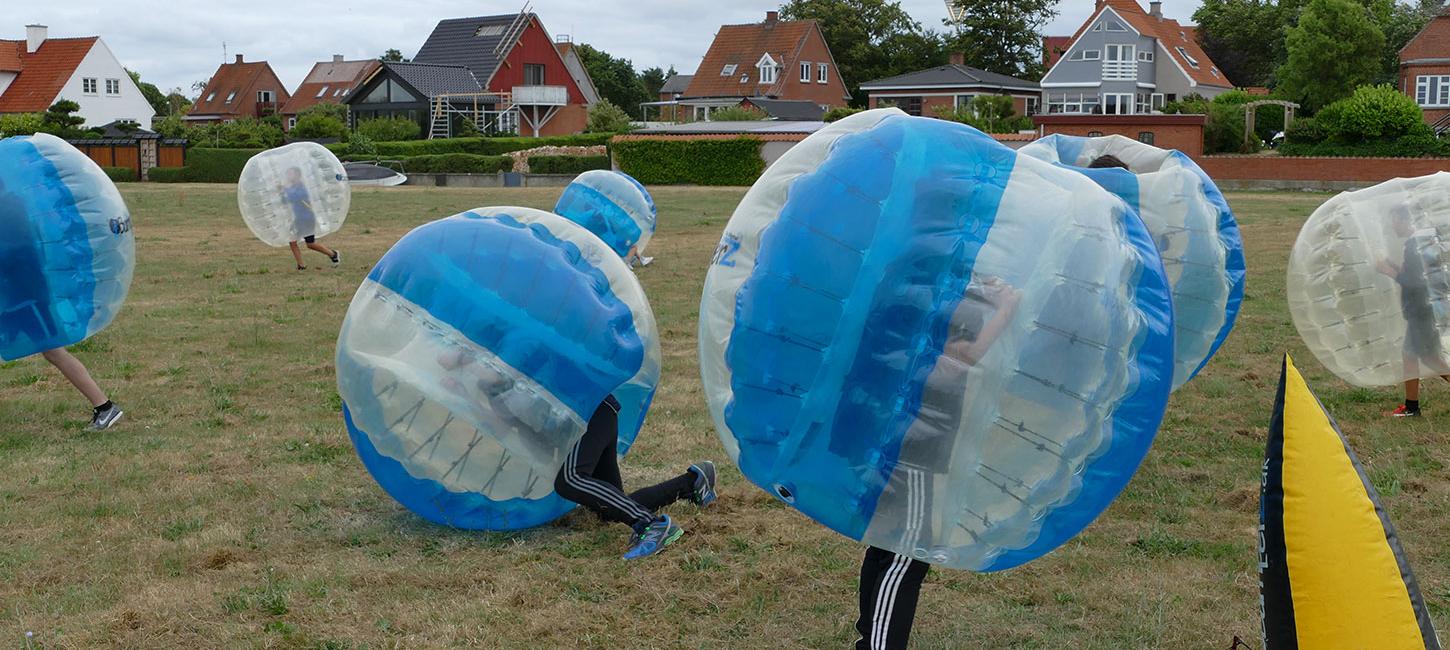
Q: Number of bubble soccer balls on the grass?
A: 7